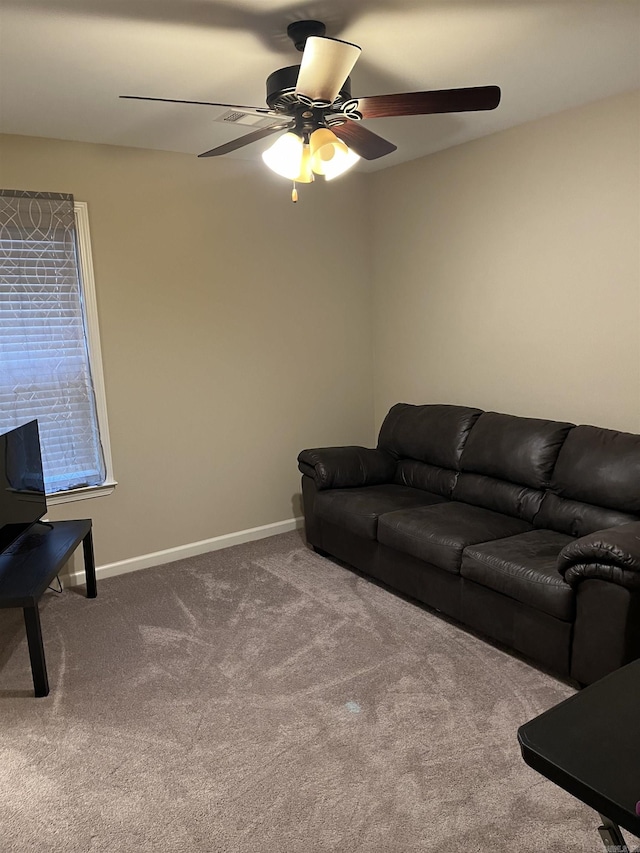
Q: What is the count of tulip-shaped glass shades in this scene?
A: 4